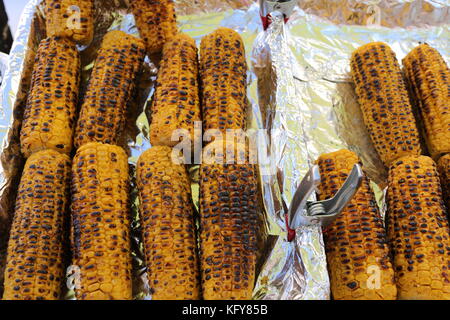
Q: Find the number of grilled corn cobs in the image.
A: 15